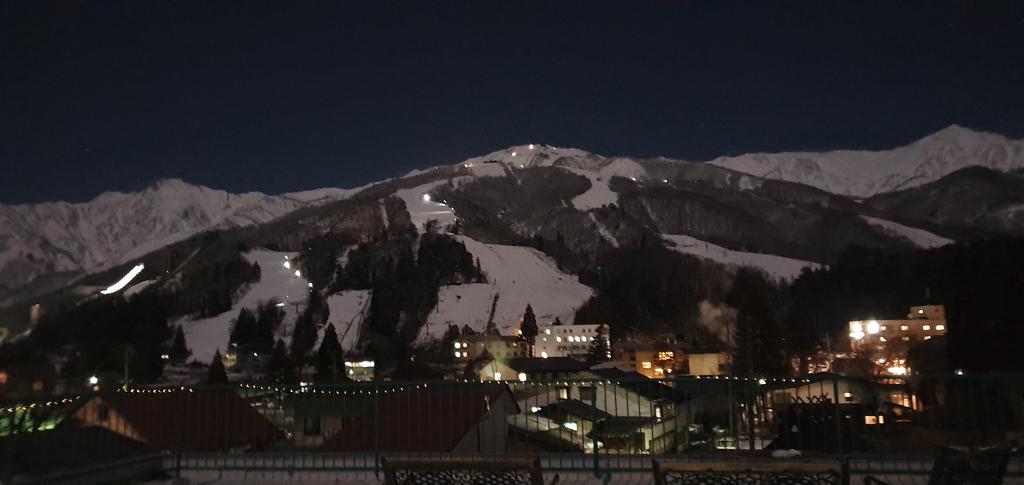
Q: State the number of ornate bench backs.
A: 2